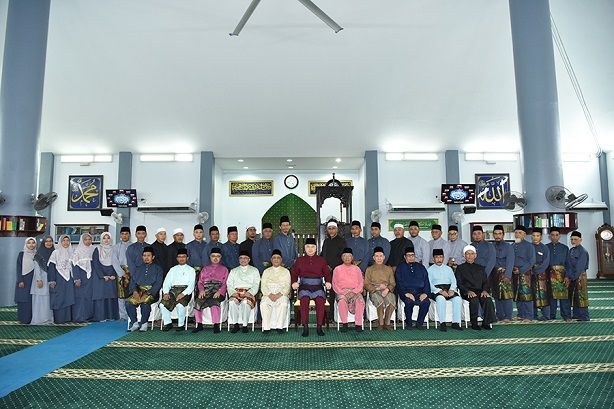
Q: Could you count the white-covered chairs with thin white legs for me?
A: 10